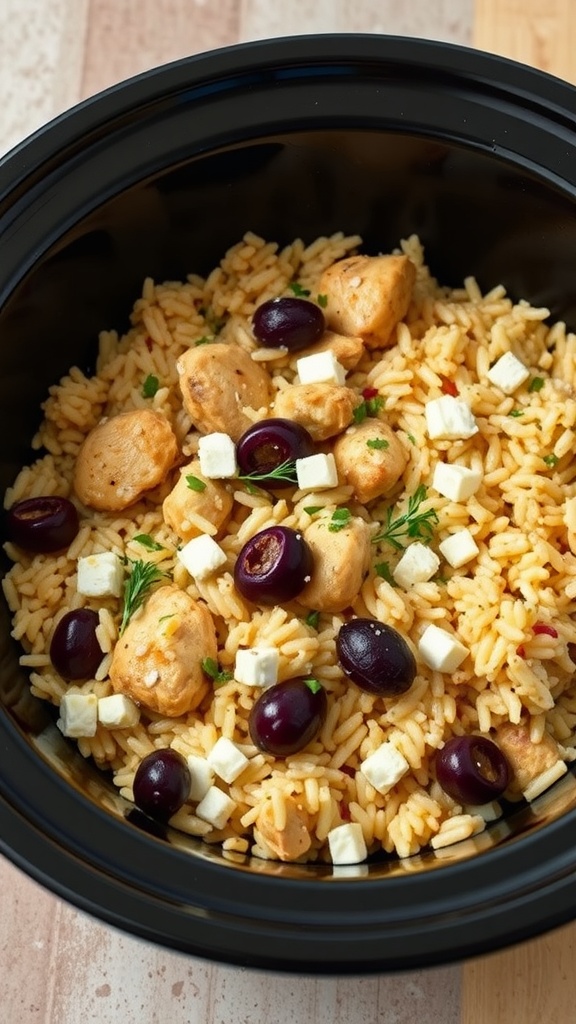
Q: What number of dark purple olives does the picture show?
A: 9